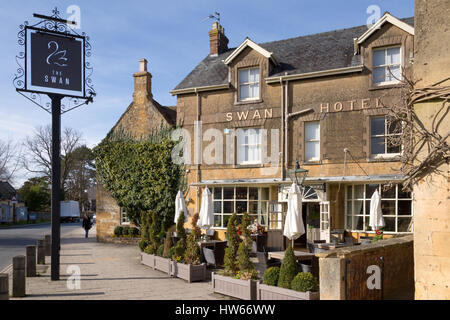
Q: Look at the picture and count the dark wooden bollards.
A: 5